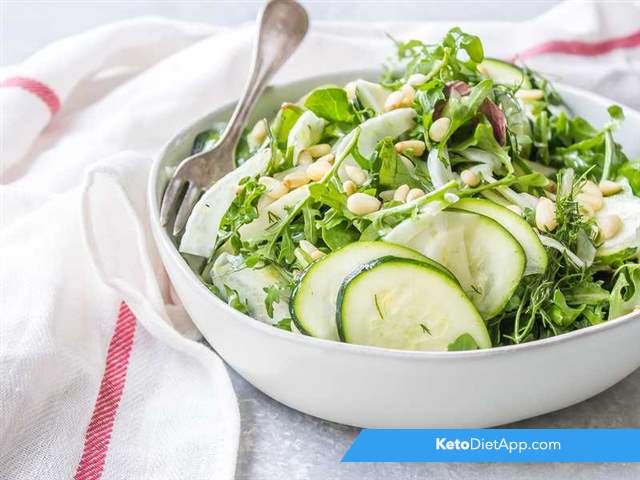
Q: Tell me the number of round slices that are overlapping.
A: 4